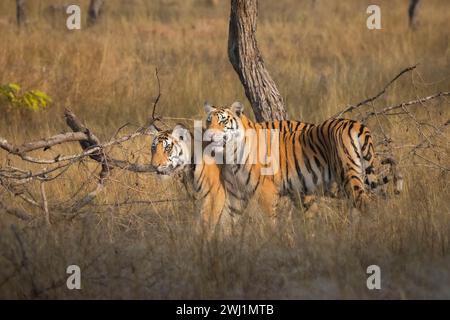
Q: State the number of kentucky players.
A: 0